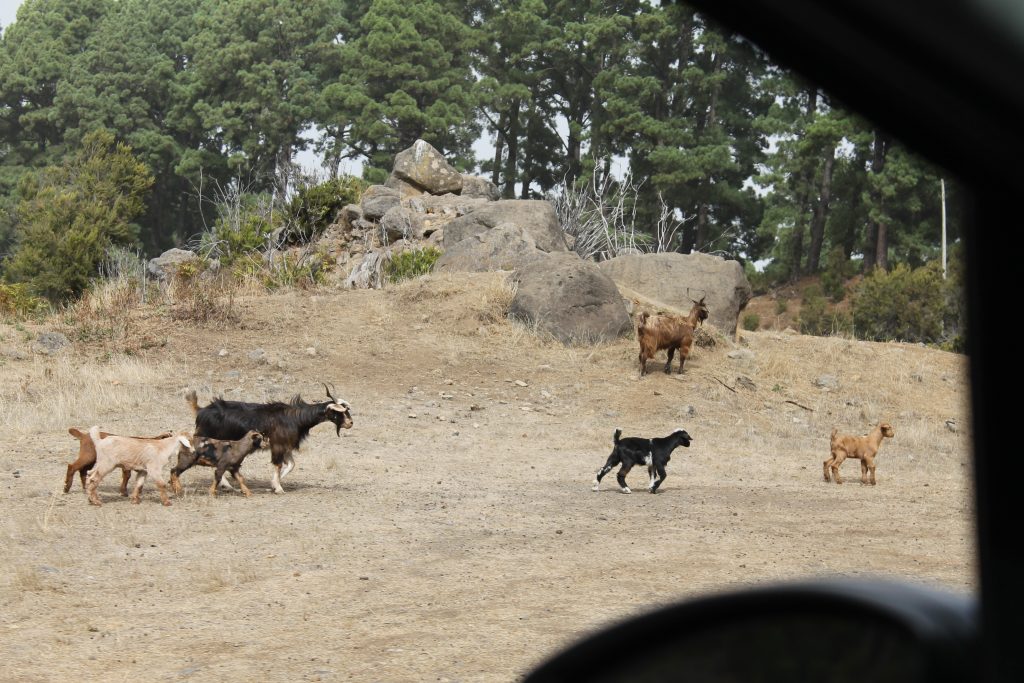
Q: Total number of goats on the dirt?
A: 7